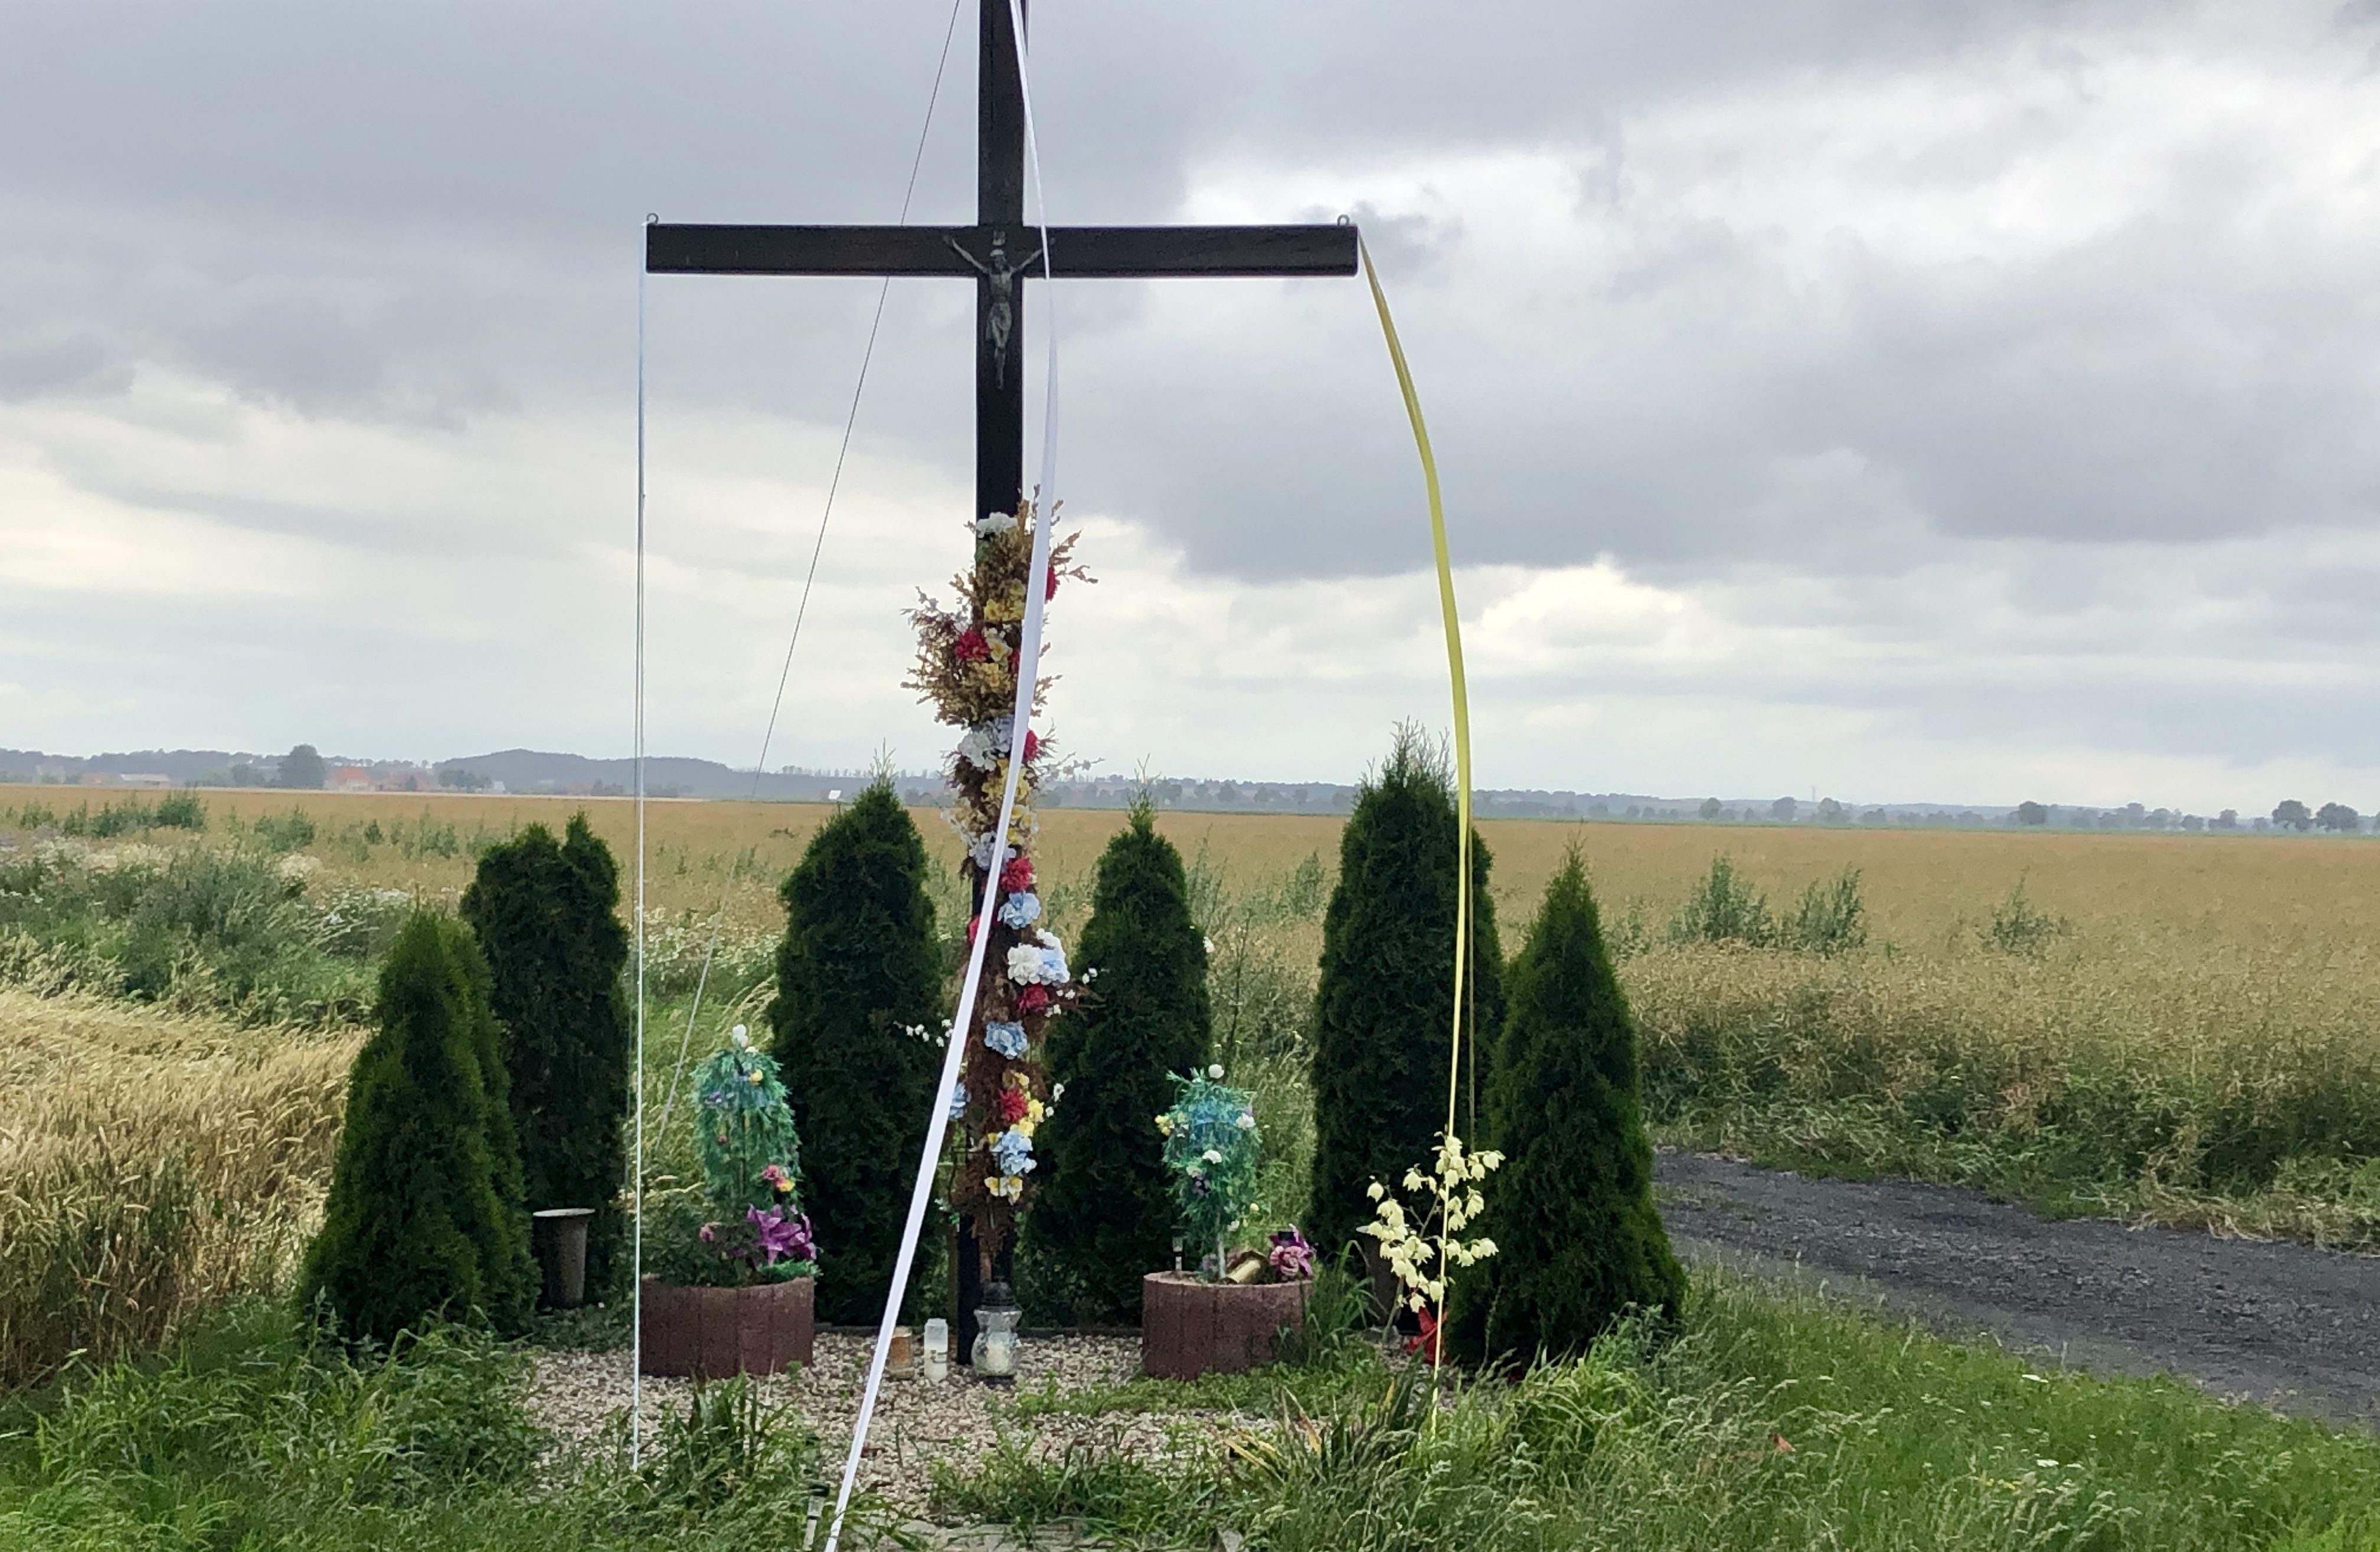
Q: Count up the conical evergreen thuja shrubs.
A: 6